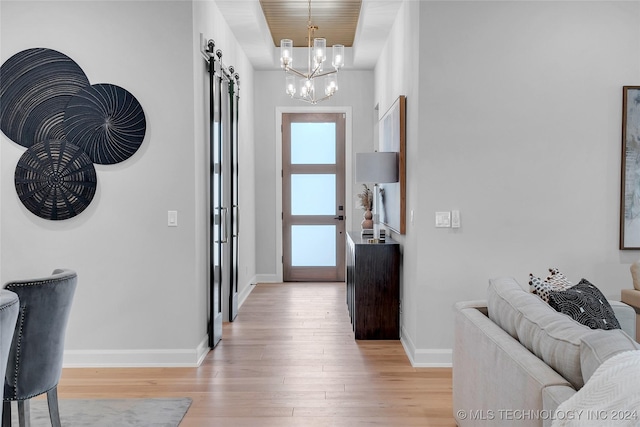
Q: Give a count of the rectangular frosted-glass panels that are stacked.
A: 3